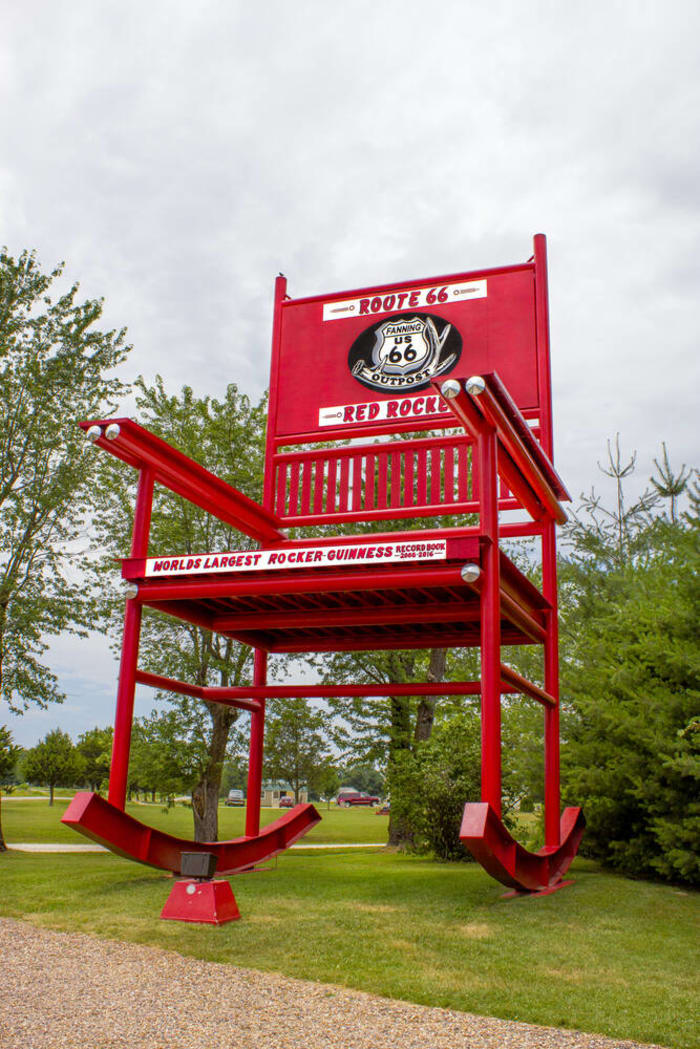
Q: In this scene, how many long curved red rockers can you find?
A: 2